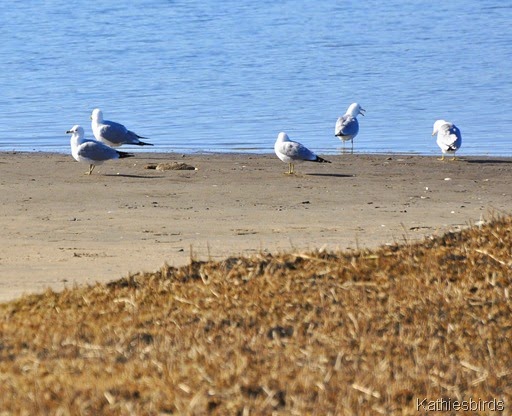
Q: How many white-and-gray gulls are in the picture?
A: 5